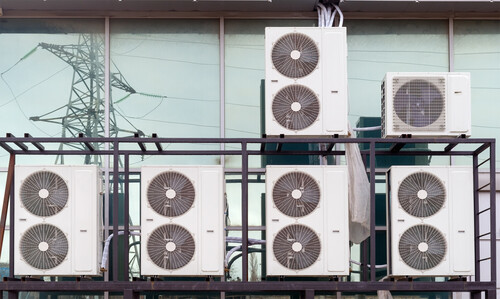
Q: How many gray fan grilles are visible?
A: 11